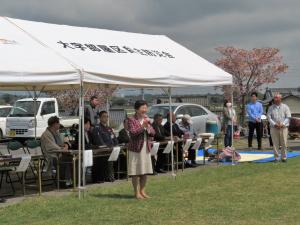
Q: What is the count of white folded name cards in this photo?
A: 8